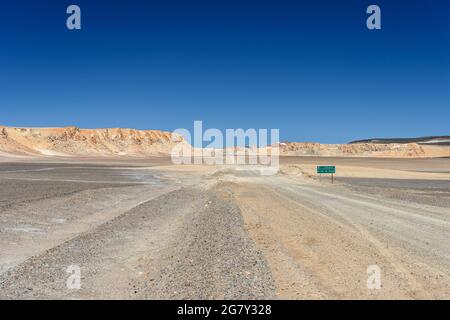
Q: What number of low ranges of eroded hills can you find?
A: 2